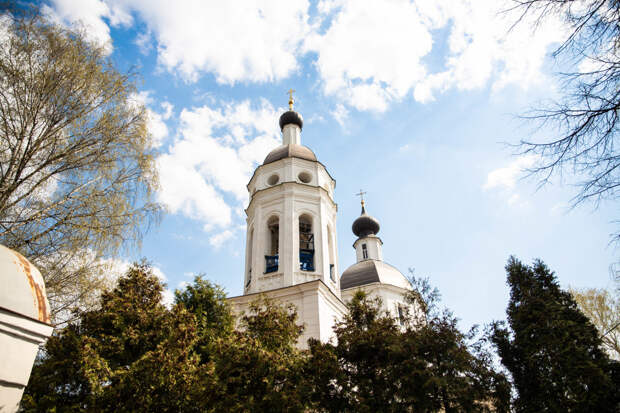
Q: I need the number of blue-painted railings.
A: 2